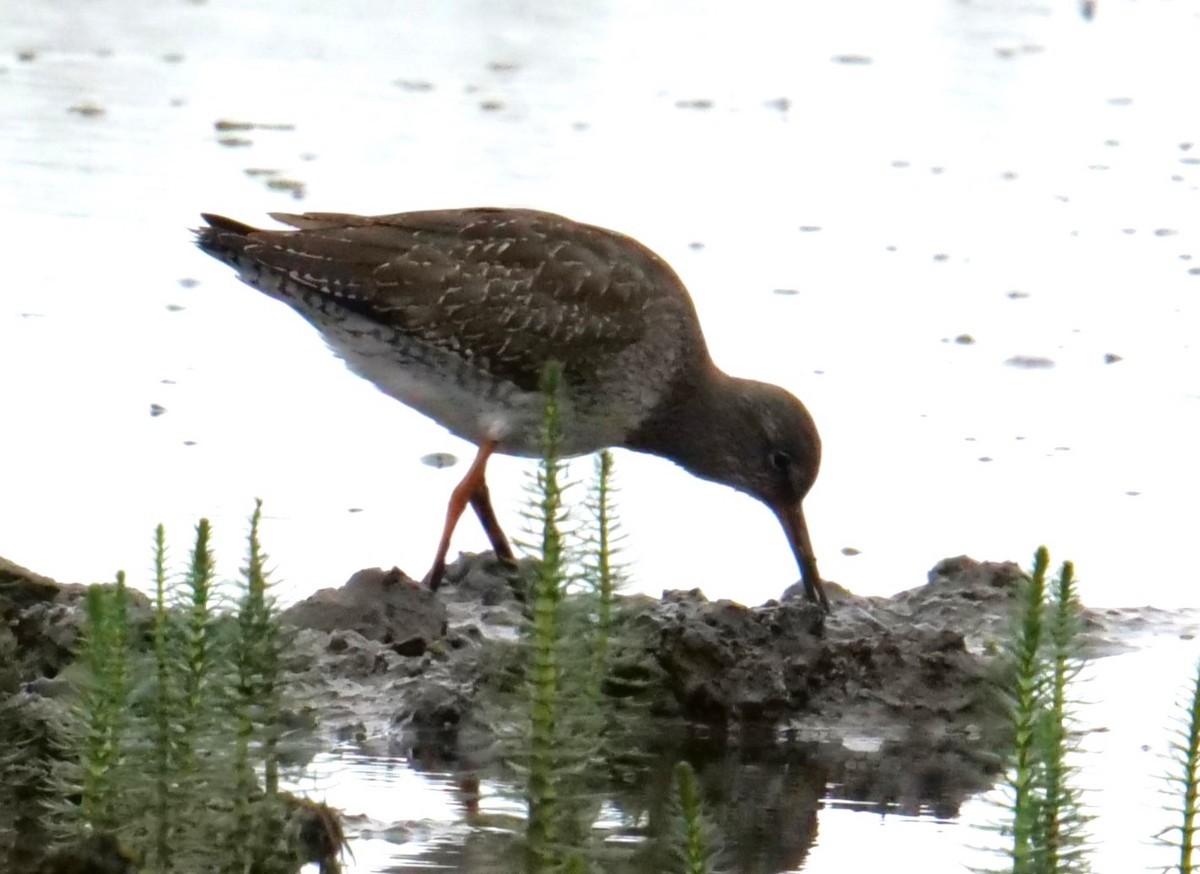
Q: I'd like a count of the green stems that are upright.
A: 11